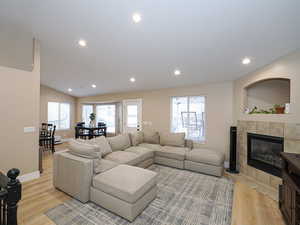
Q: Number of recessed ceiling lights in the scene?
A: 7